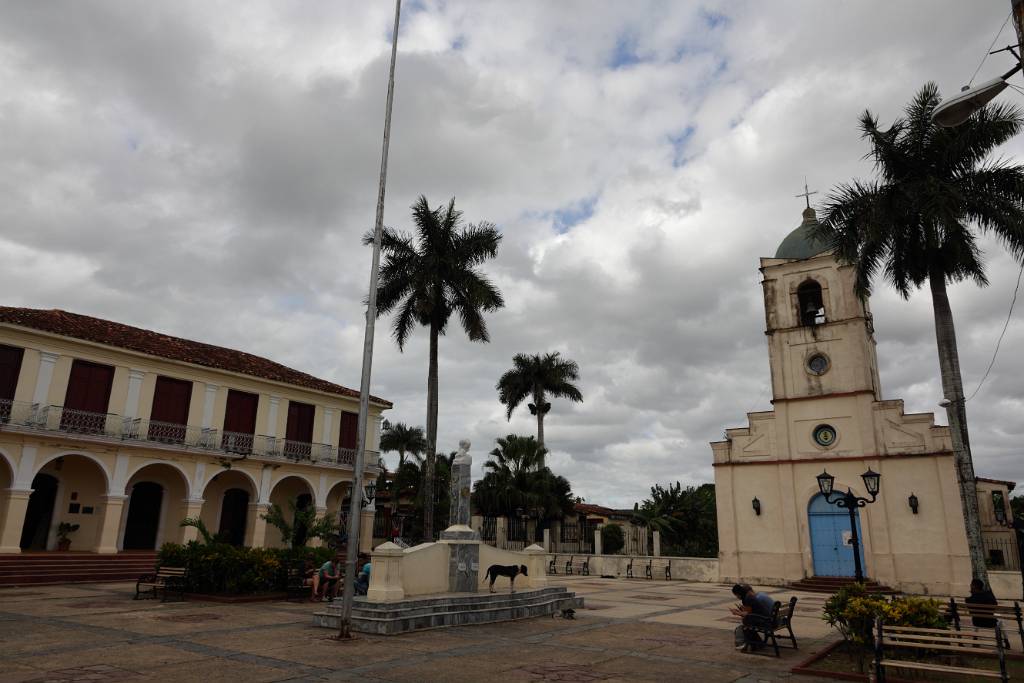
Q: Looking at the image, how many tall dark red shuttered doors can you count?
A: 6